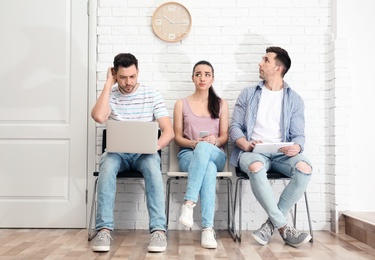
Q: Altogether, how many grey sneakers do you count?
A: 4